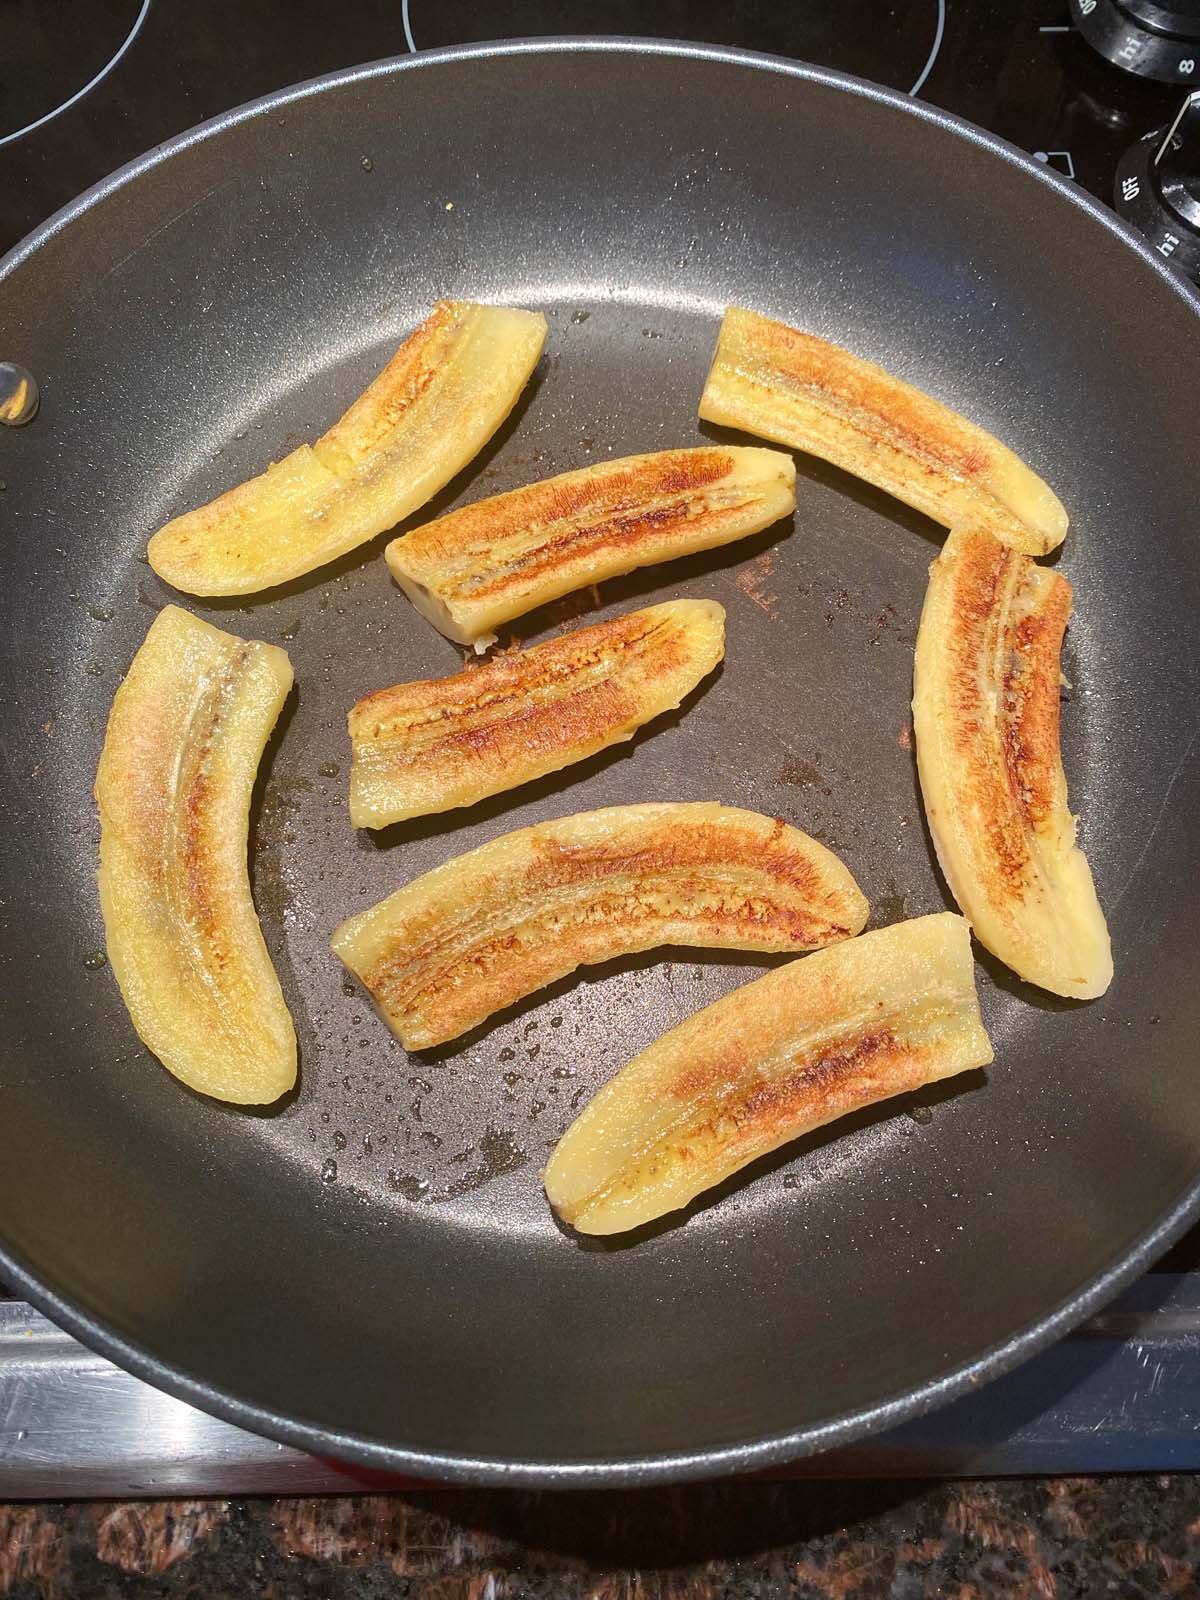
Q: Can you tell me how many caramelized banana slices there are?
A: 8